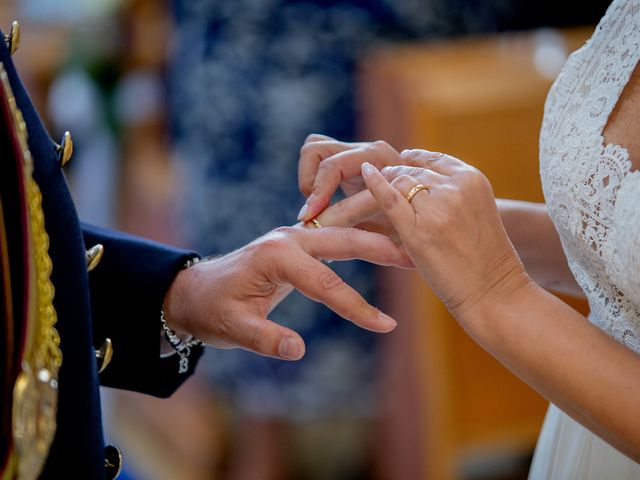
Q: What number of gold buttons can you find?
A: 5